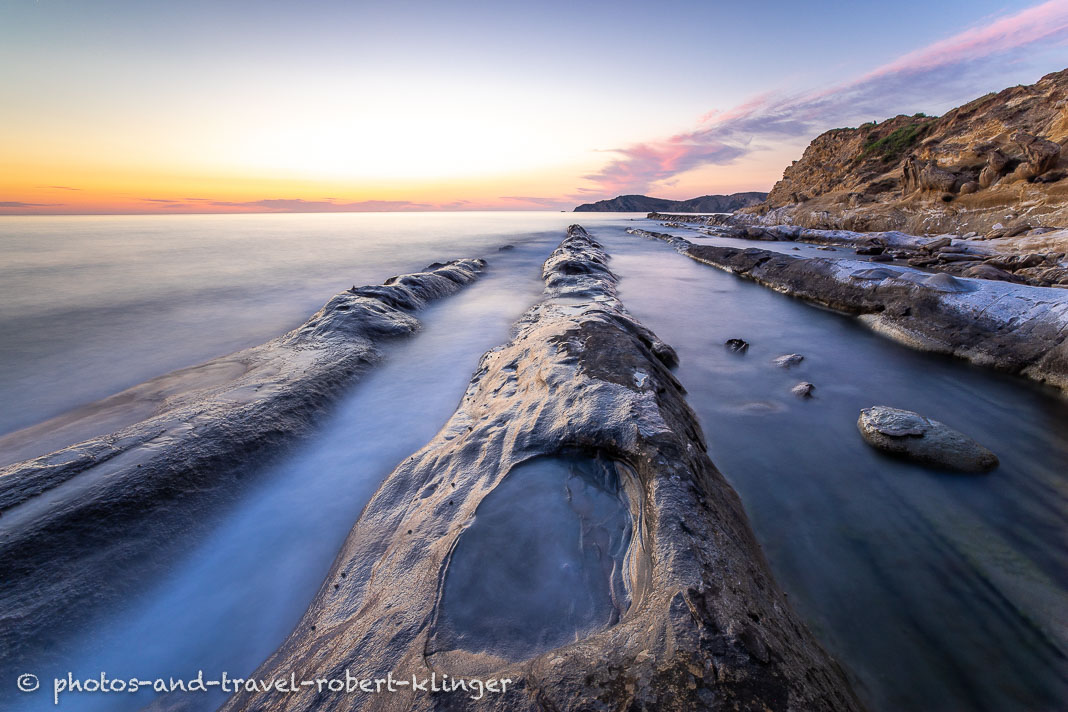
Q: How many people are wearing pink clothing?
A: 0